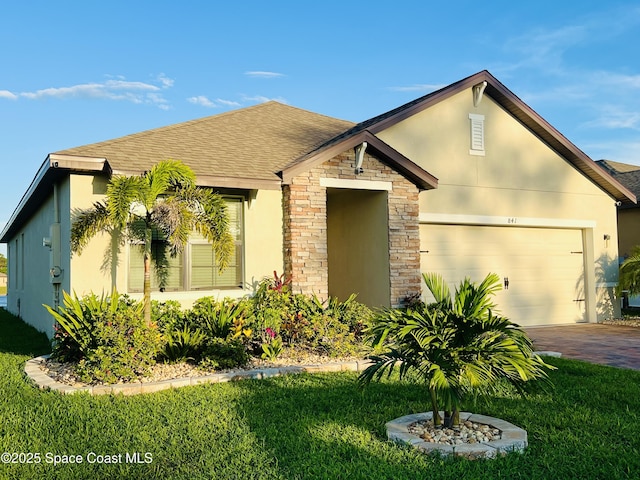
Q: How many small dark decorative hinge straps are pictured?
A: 3